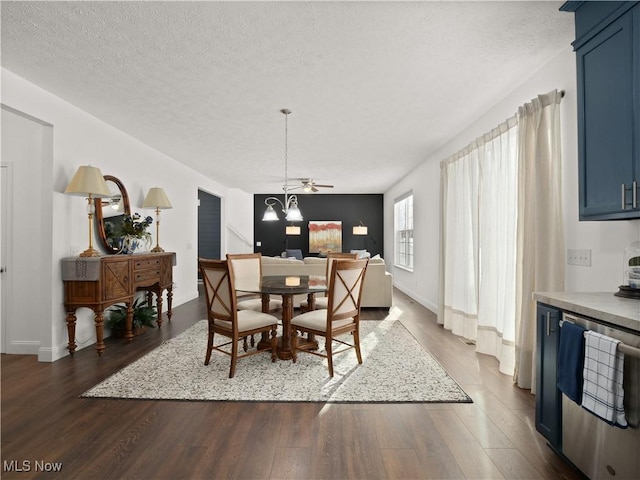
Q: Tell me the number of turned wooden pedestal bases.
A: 1